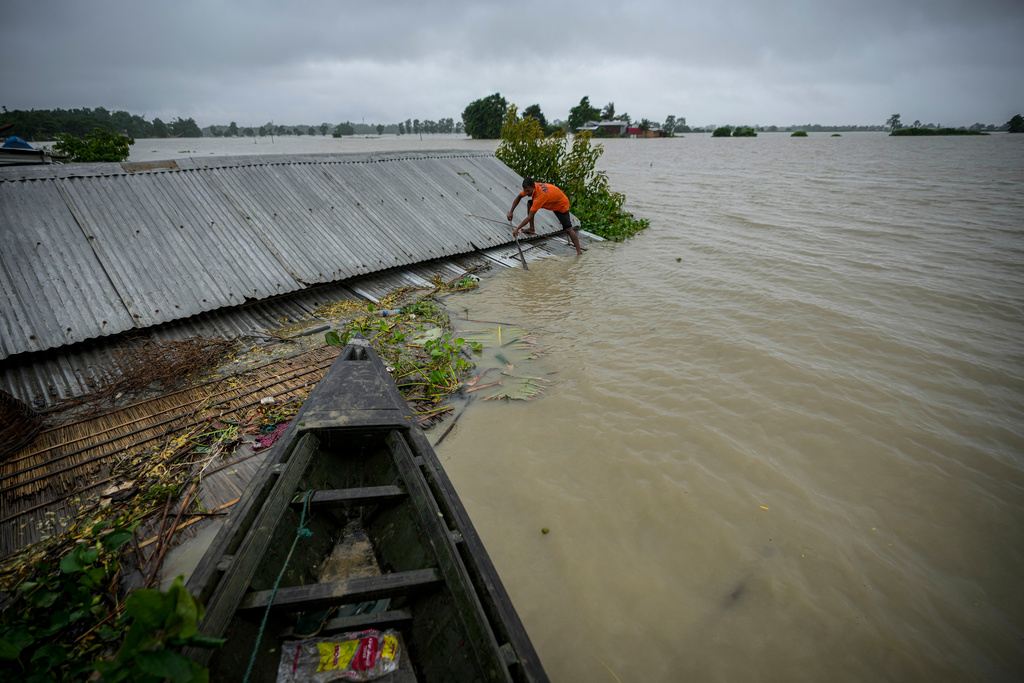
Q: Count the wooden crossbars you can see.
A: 3